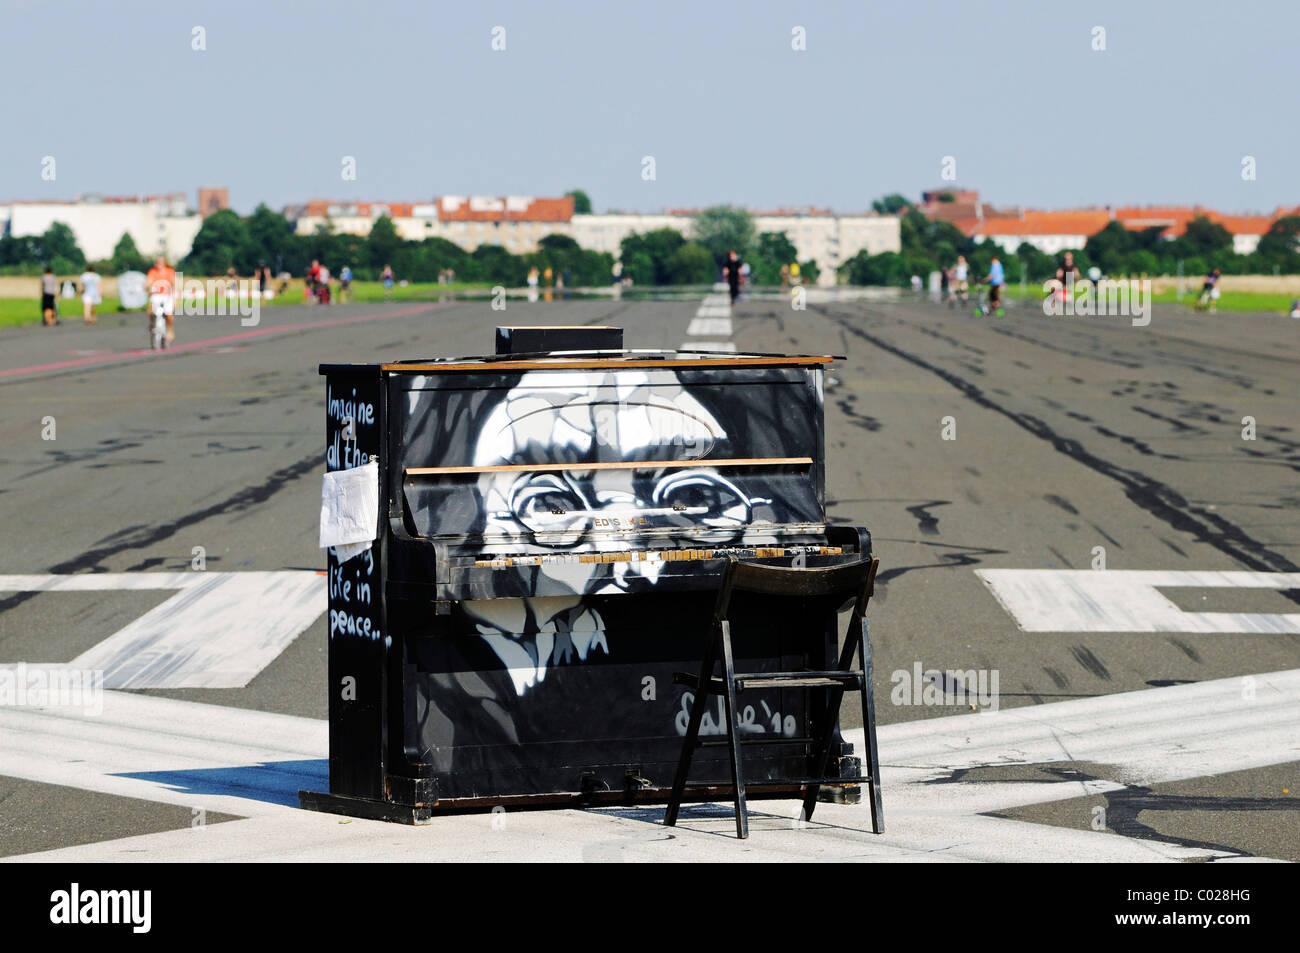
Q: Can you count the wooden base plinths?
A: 2